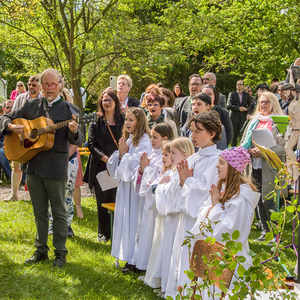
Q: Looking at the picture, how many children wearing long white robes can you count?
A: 6